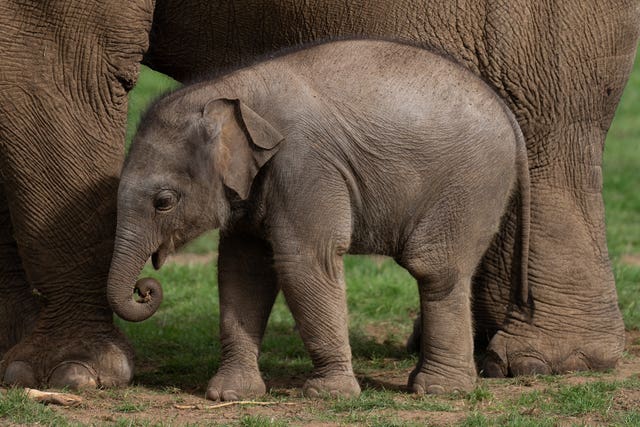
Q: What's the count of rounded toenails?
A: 13